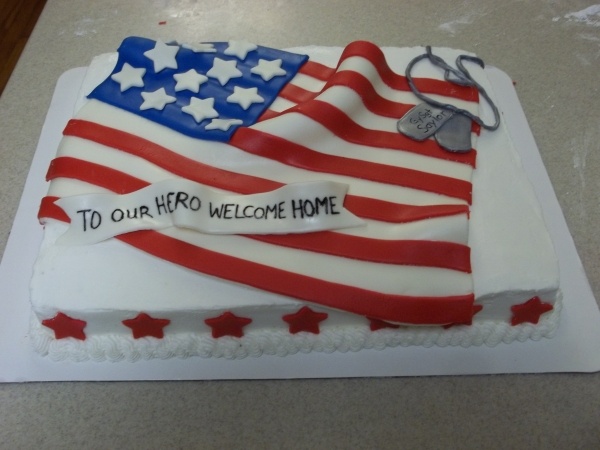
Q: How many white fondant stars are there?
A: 11